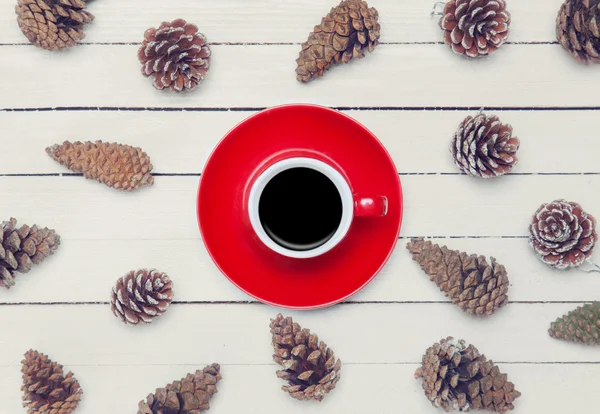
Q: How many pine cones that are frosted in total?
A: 5